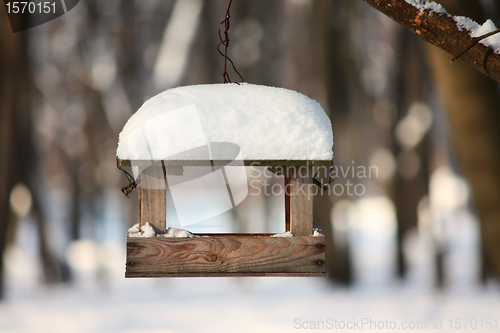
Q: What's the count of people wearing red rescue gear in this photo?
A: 0